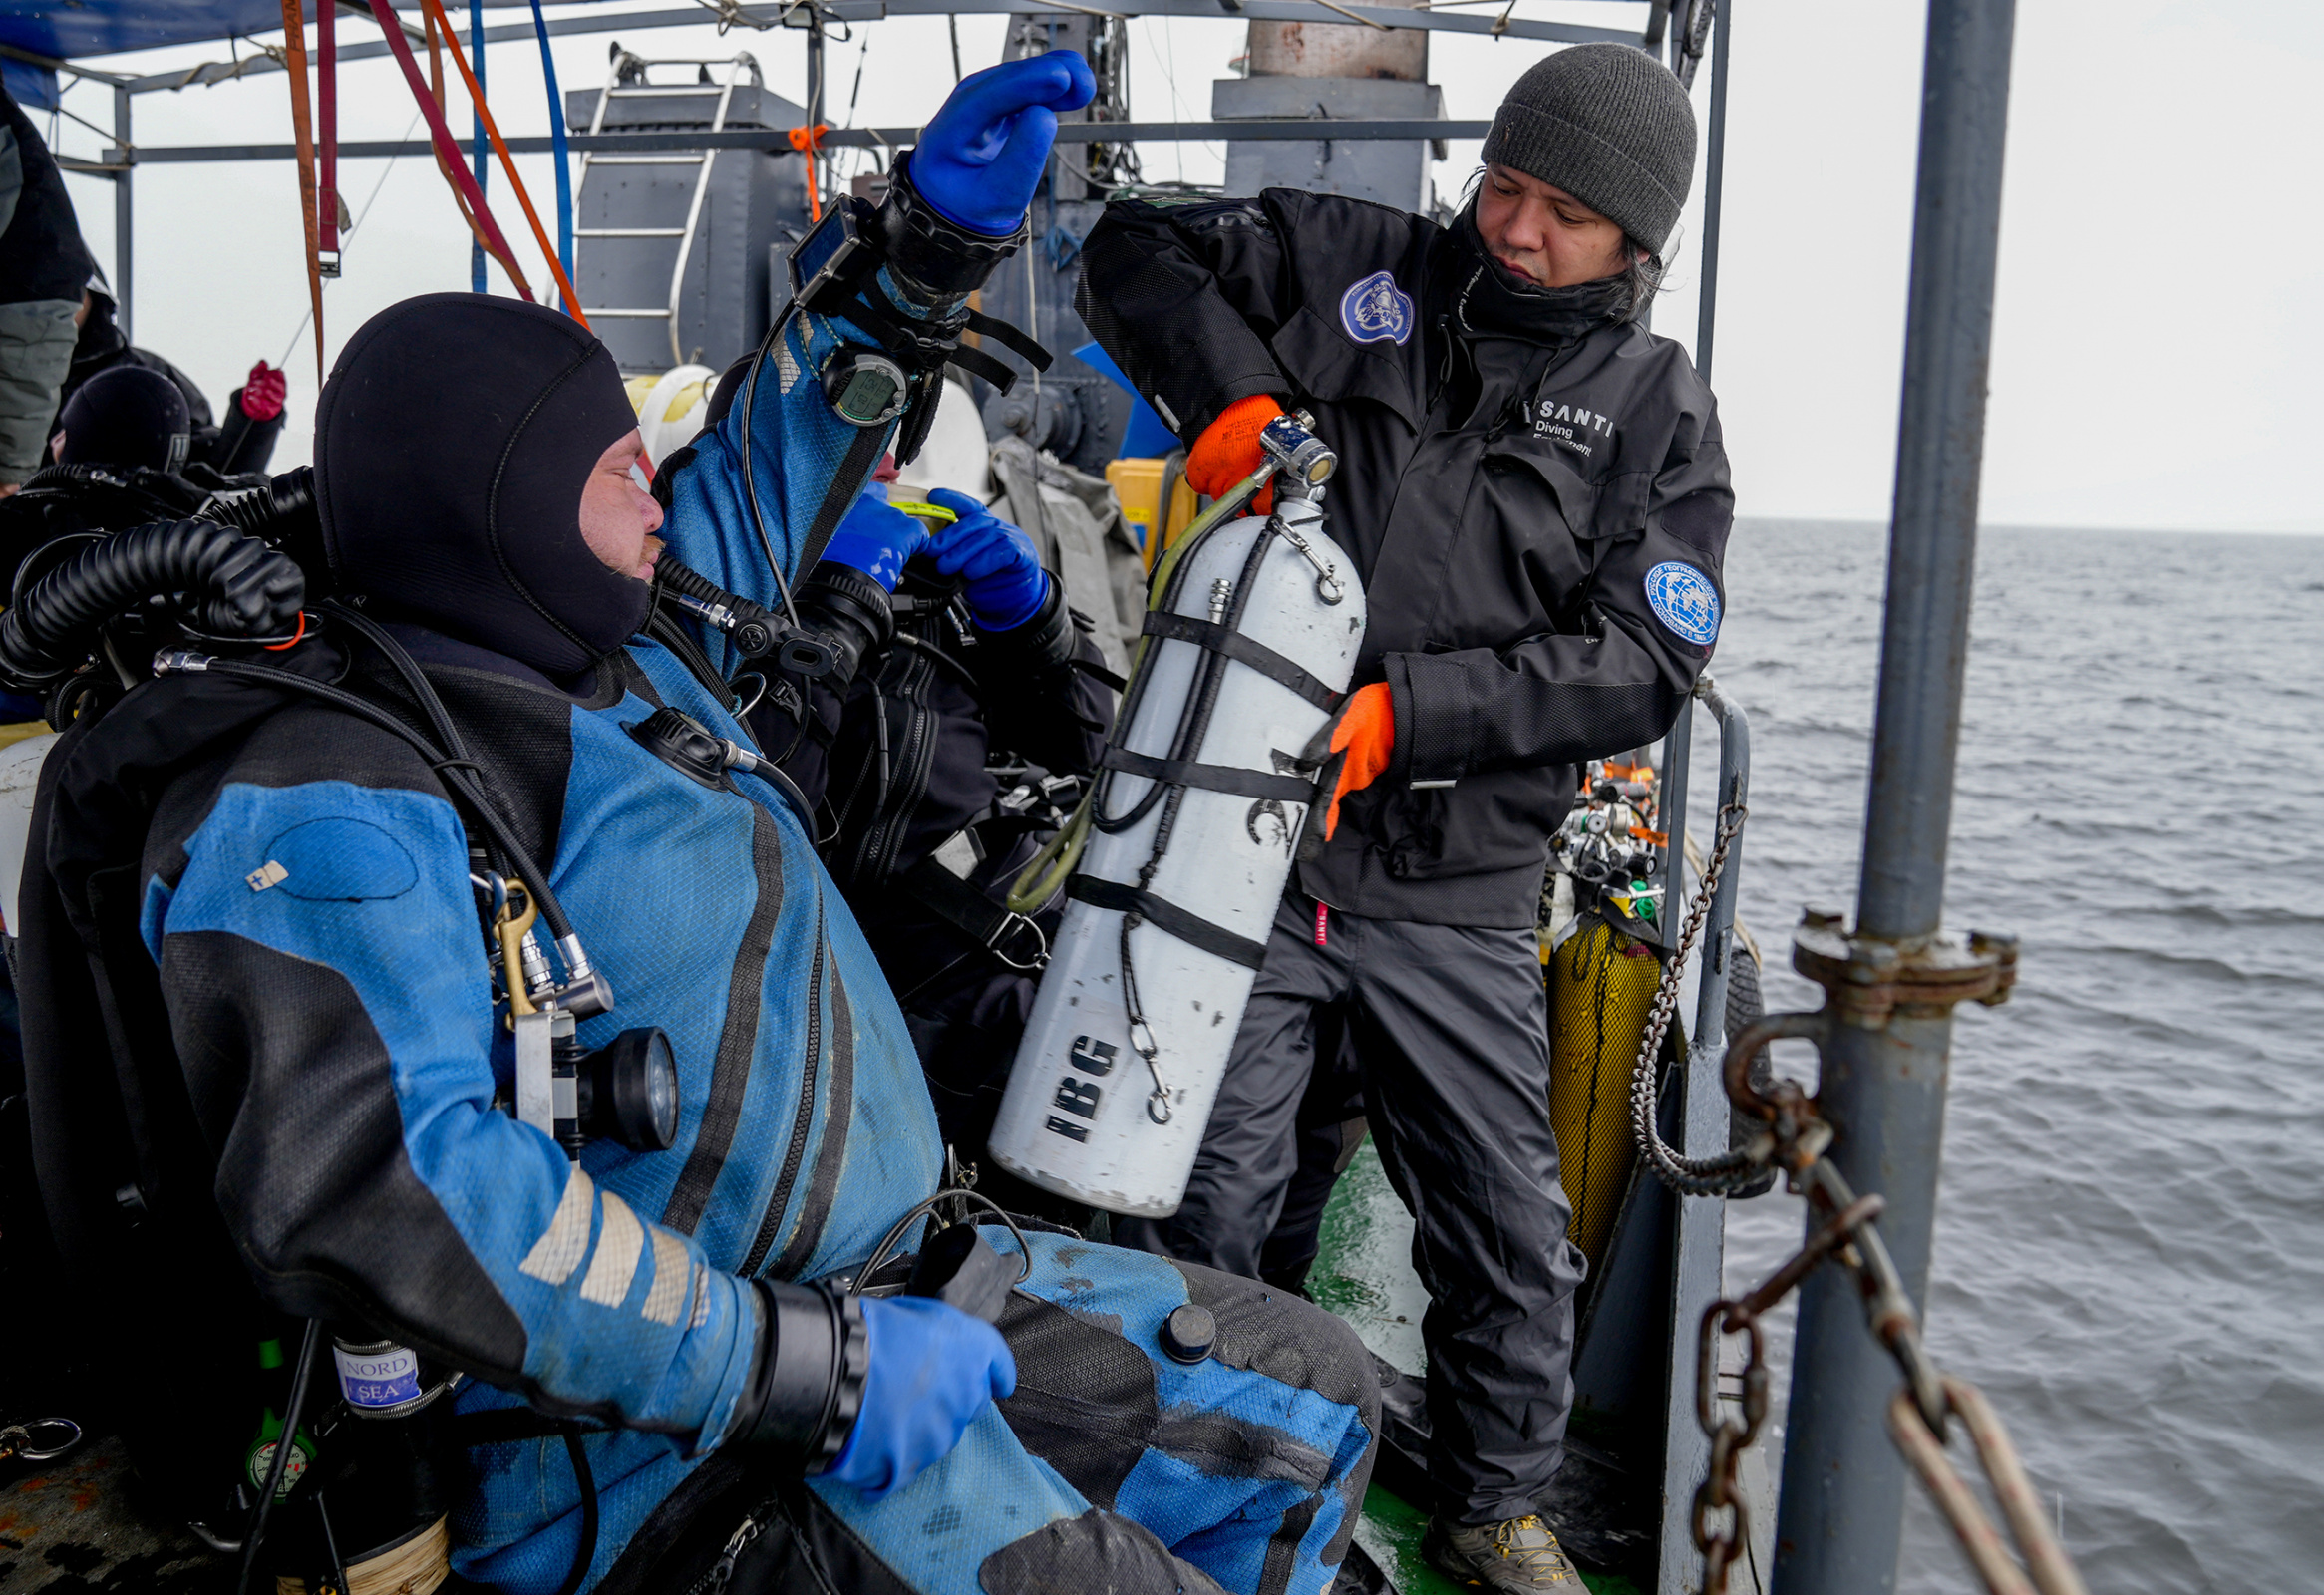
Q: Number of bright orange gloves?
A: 2